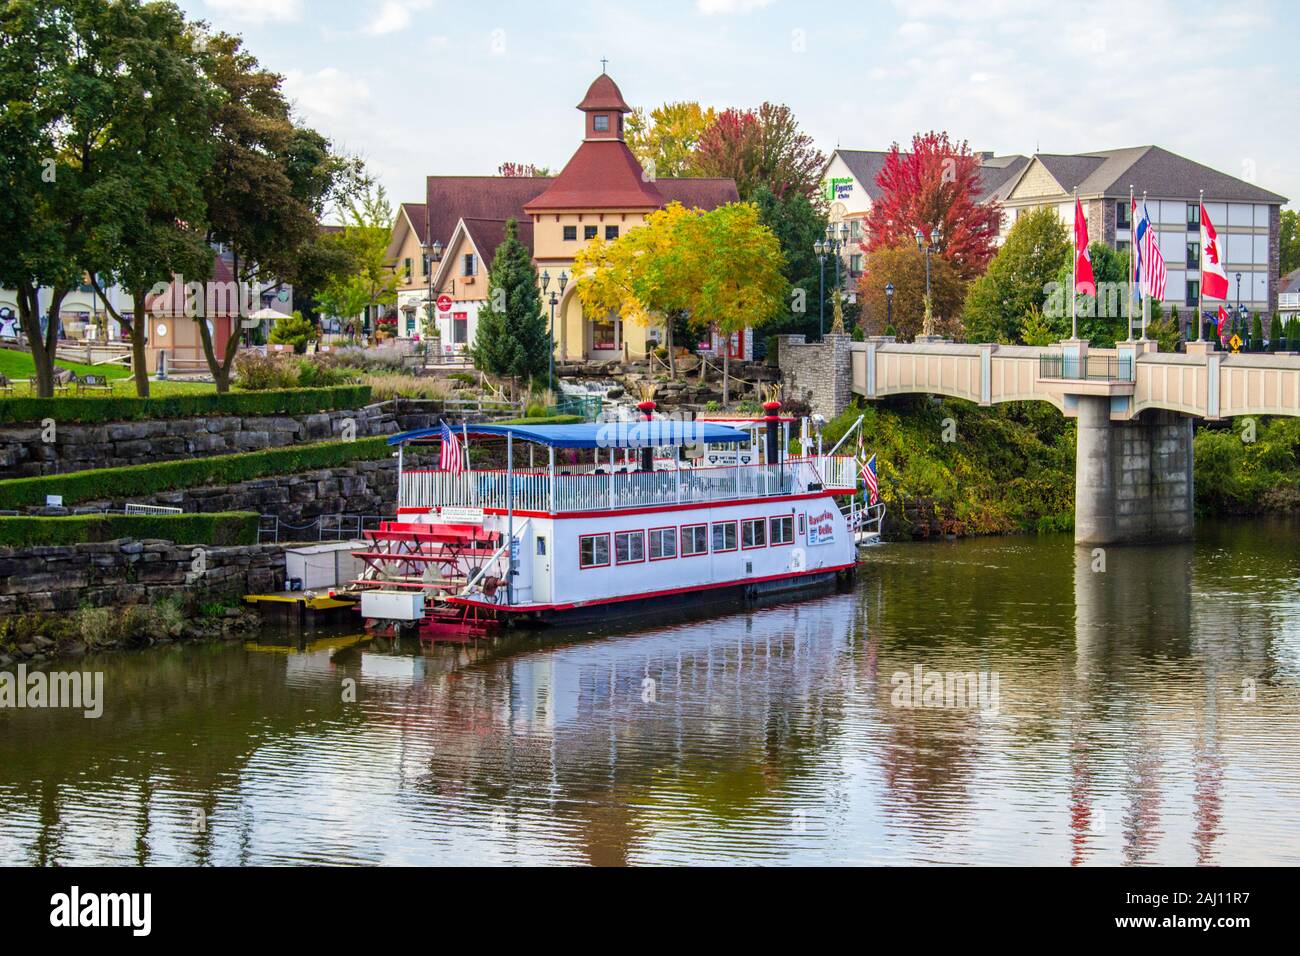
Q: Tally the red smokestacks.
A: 2